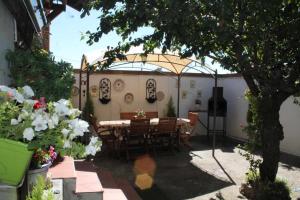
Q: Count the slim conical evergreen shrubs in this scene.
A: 2